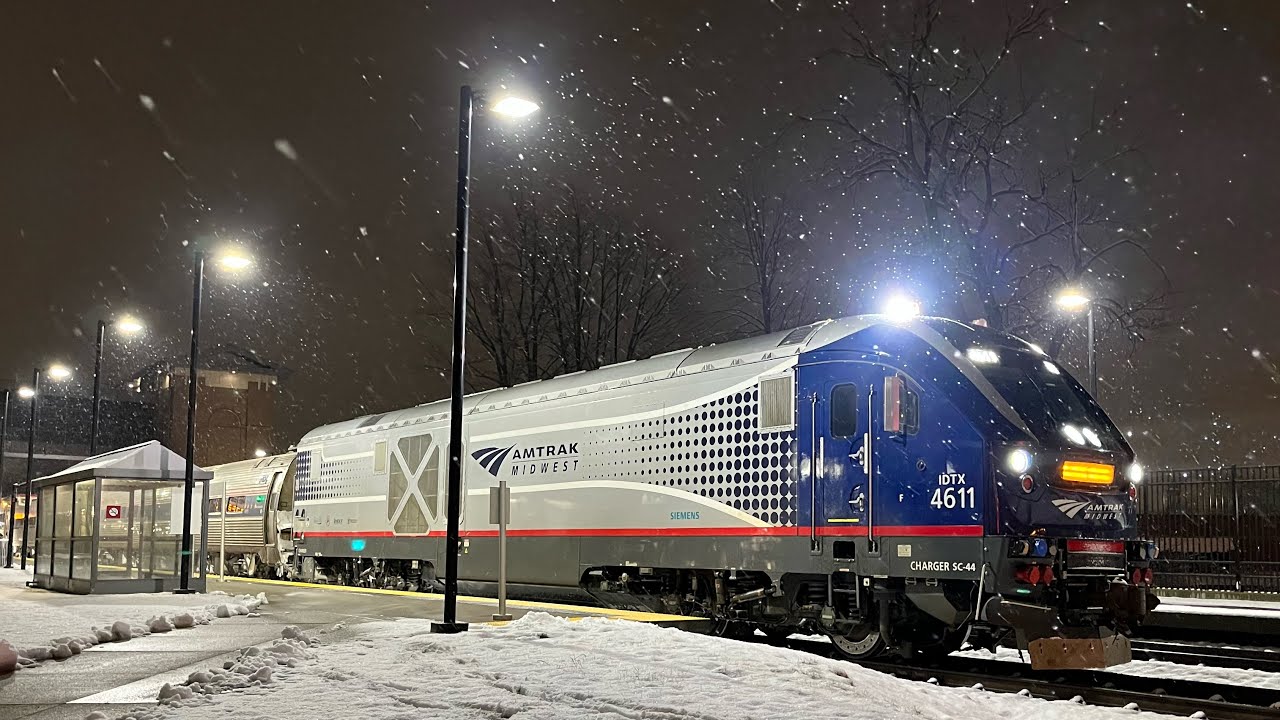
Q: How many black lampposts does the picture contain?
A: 5